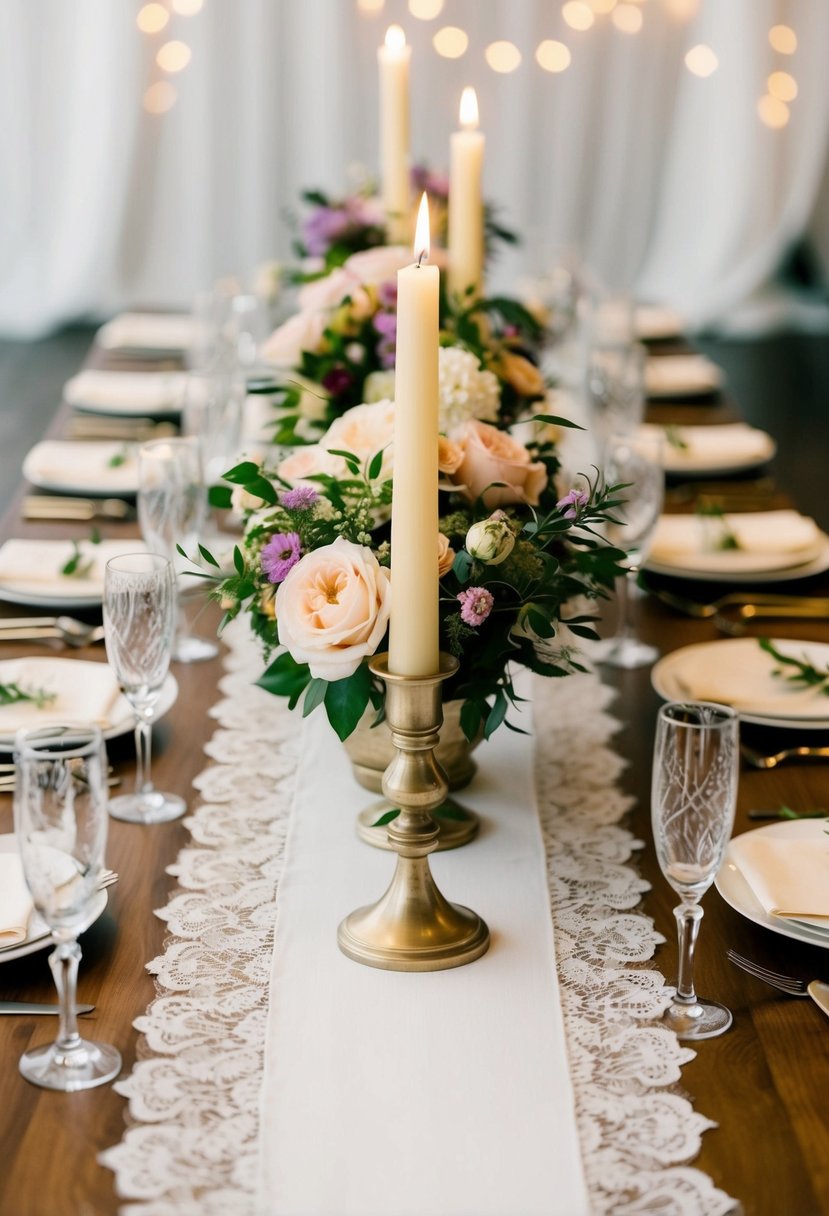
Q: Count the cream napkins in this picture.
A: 12